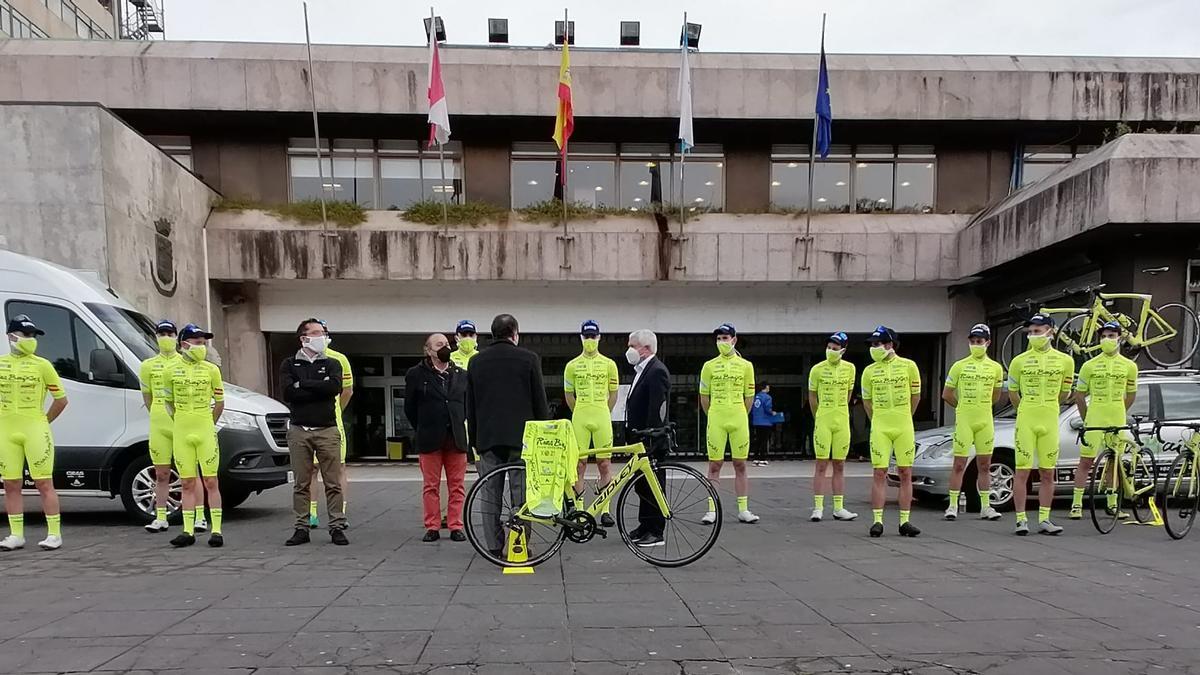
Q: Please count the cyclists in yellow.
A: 12